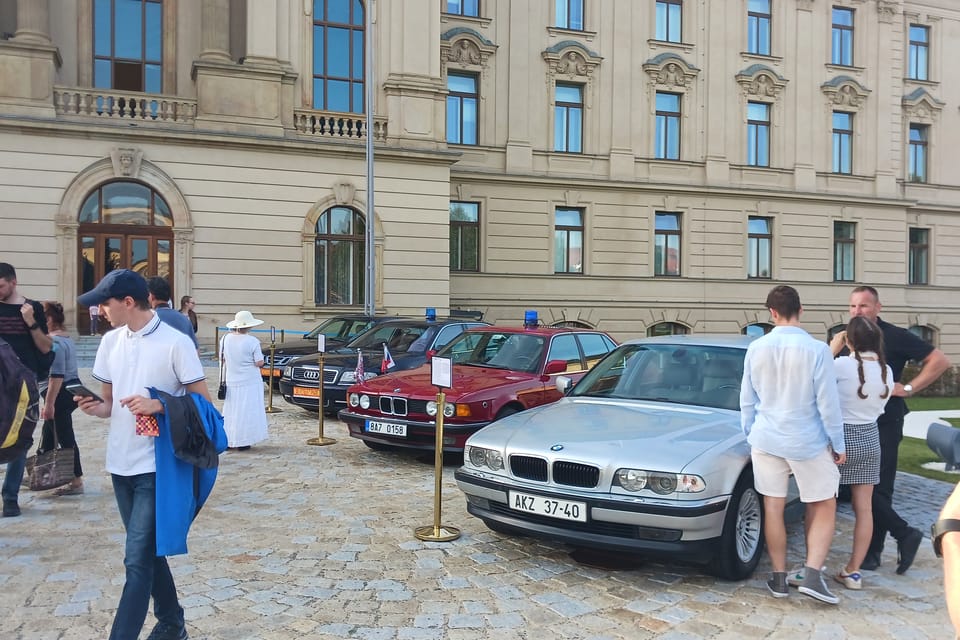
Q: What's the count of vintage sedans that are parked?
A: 4